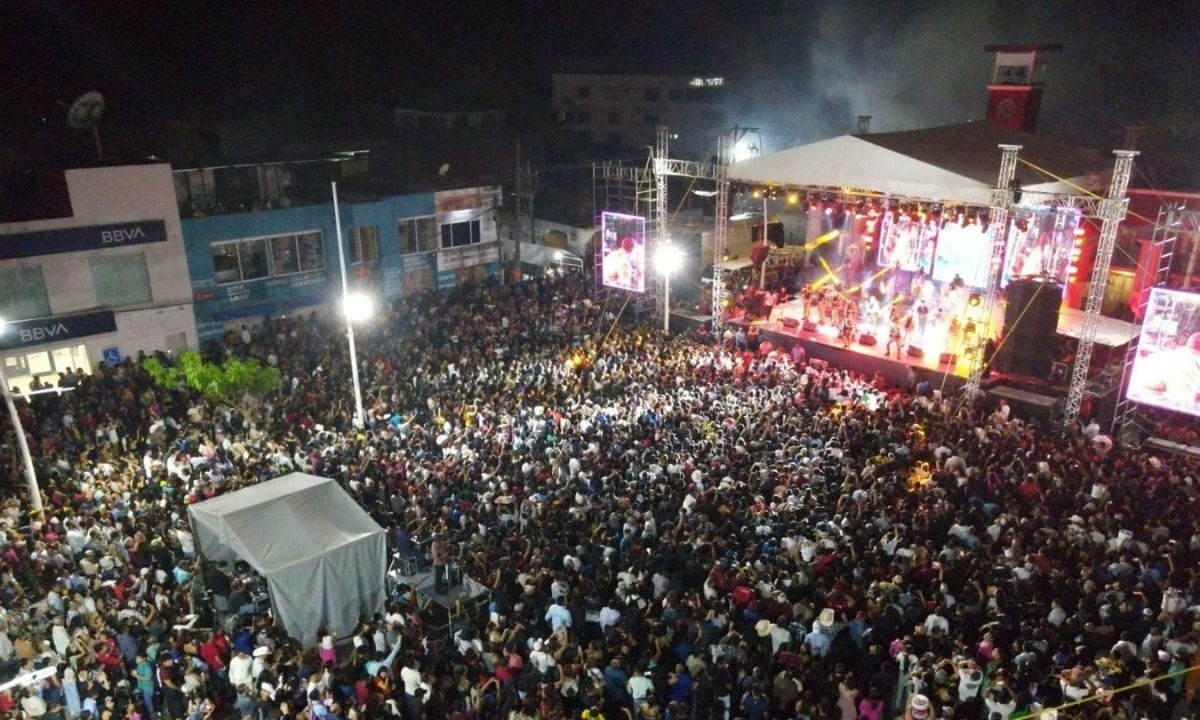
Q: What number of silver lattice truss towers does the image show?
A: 4